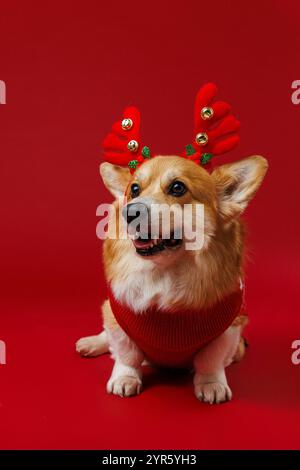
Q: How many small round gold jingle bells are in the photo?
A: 4